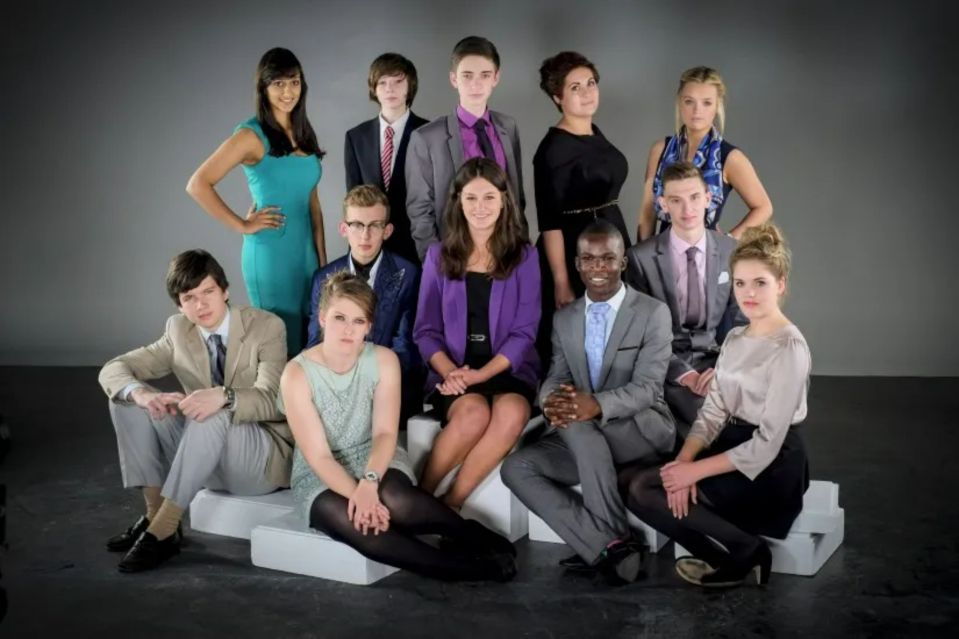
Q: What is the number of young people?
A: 12